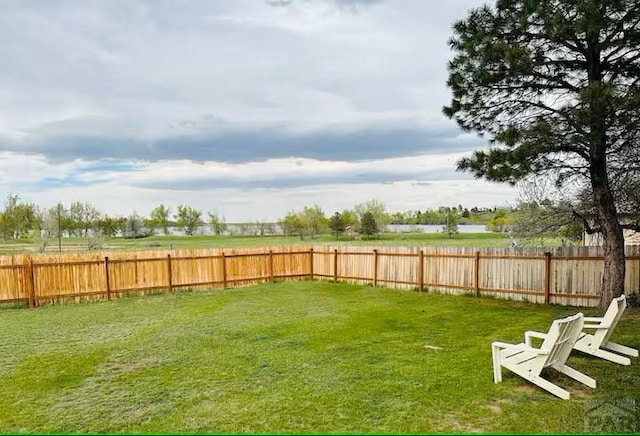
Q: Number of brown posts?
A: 11